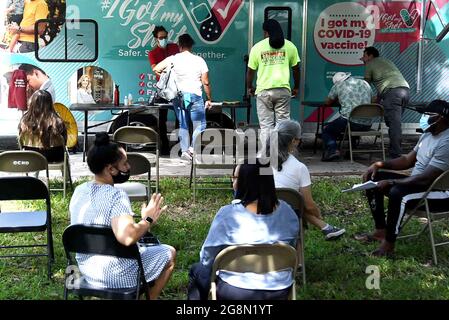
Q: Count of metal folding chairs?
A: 11